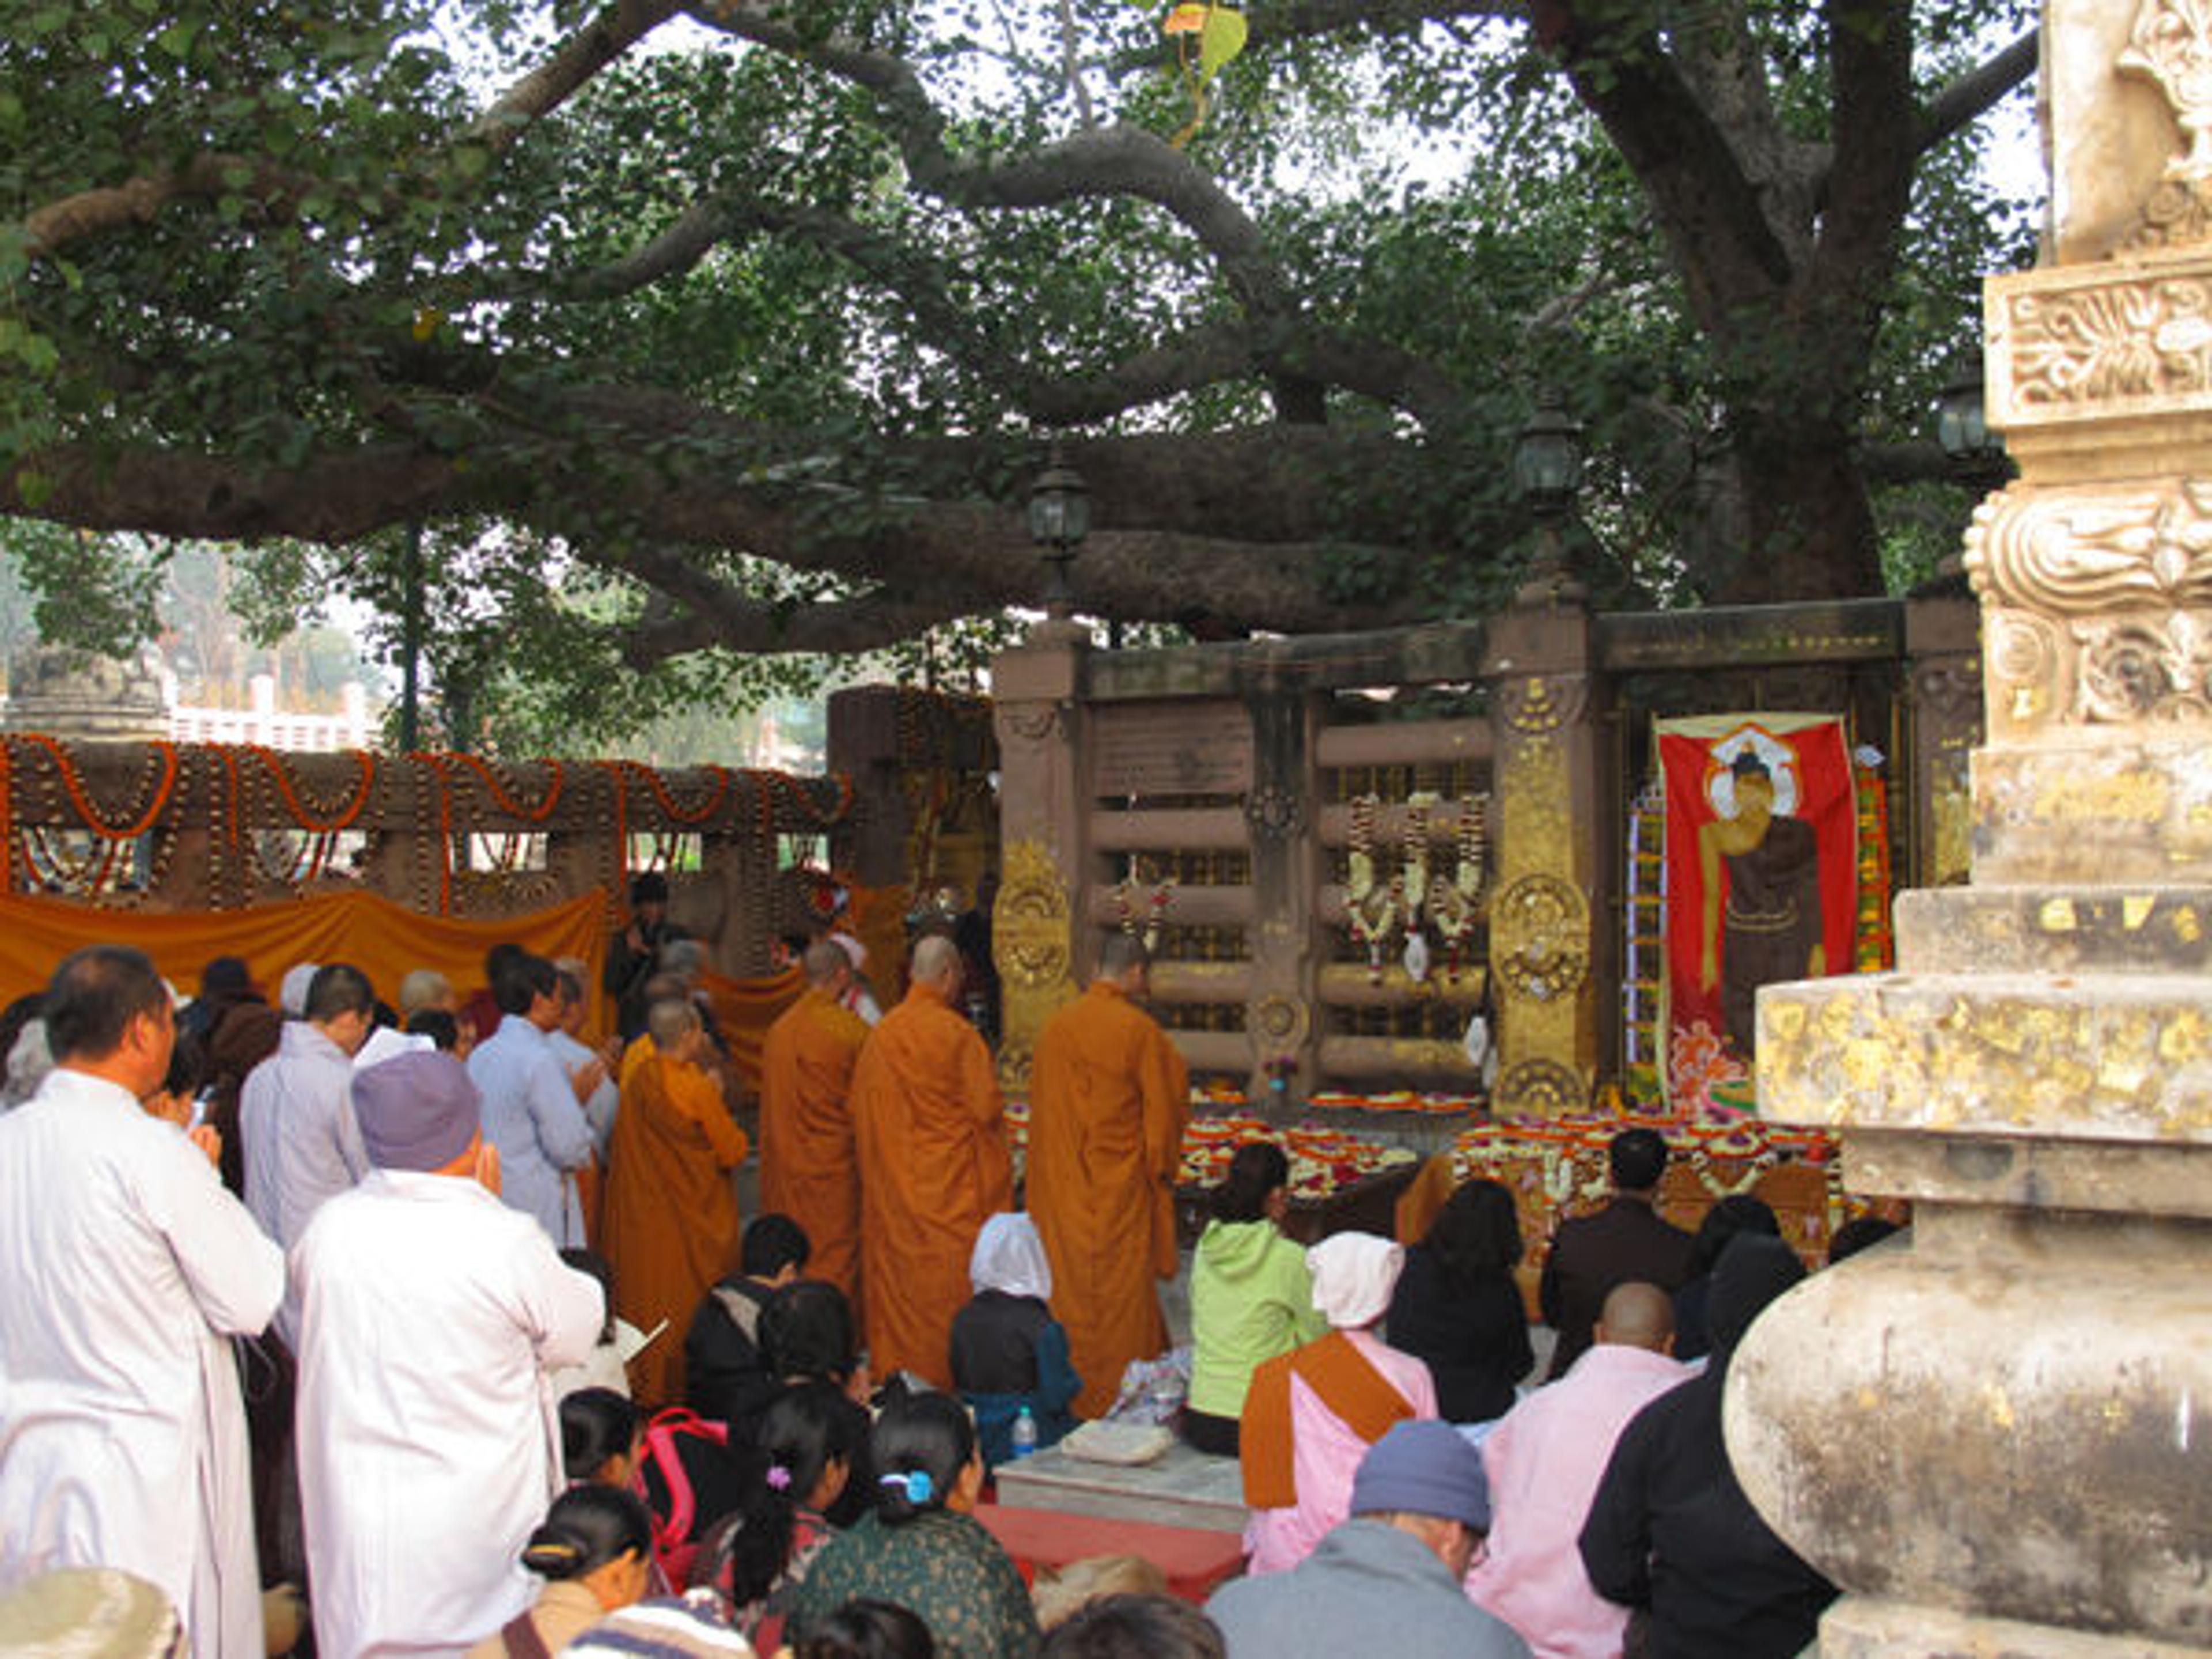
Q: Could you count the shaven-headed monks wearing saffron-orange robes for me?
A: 4